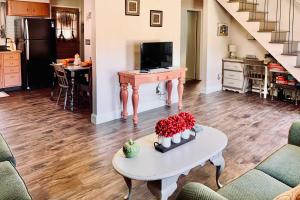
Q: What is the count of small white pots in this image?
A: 3